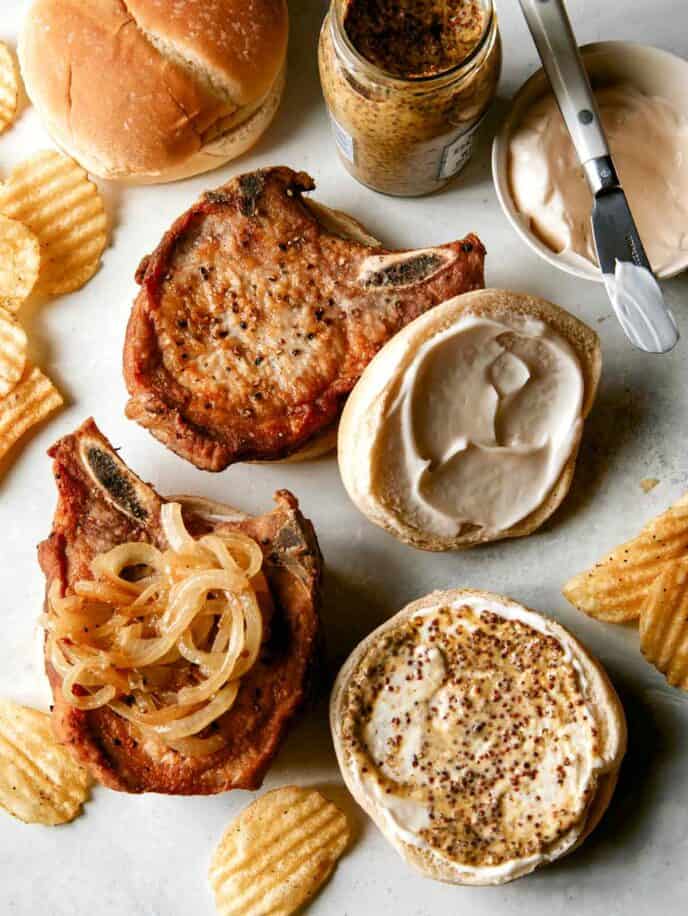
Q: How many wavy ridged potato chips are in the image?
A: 9